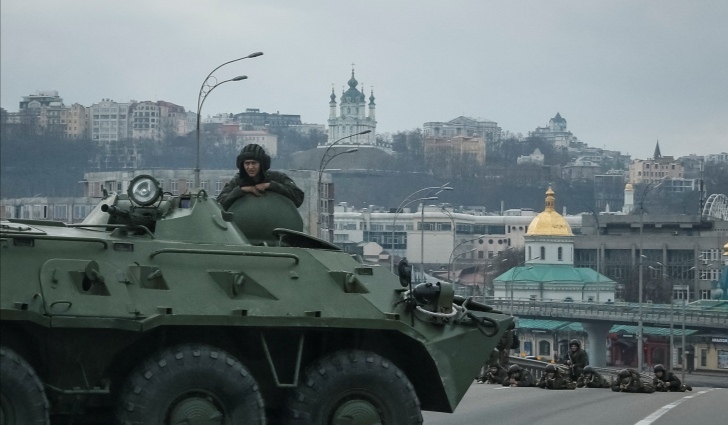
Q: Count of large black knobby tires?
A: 3